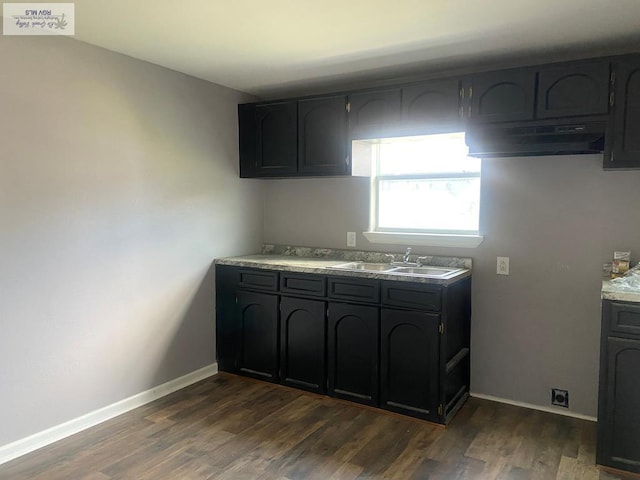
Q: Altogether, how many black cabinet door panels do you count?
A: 12